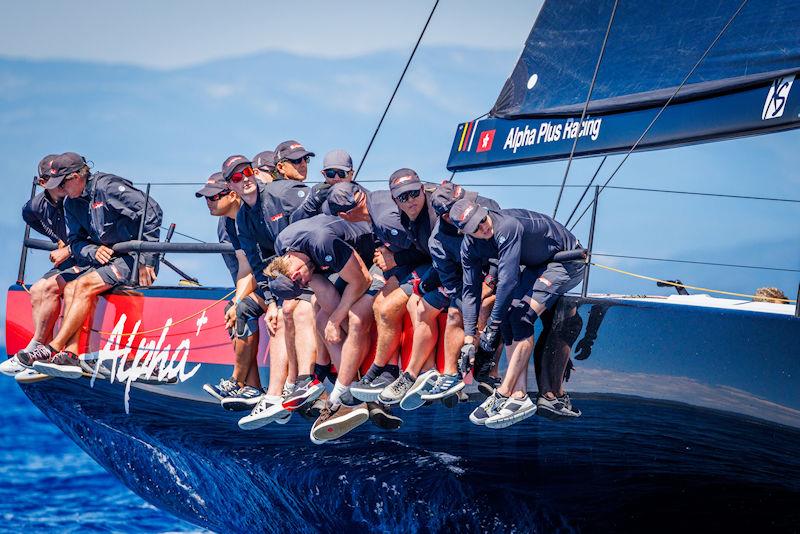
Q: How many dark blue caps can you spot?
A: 11